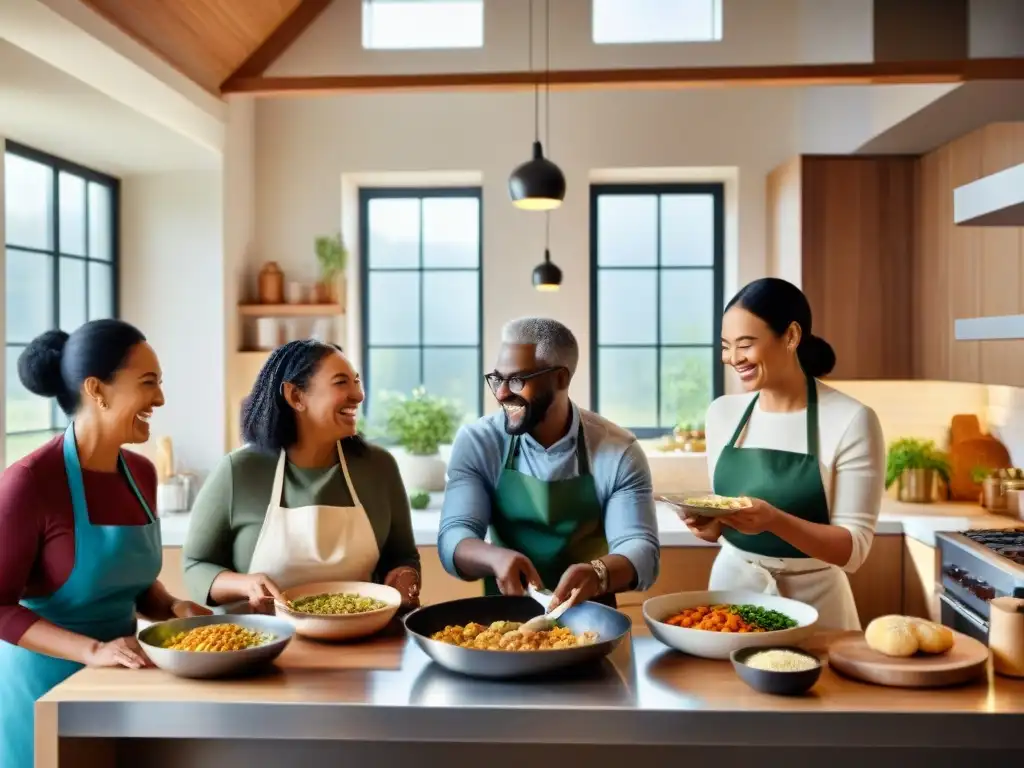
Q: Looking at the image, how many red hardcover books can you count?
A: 0